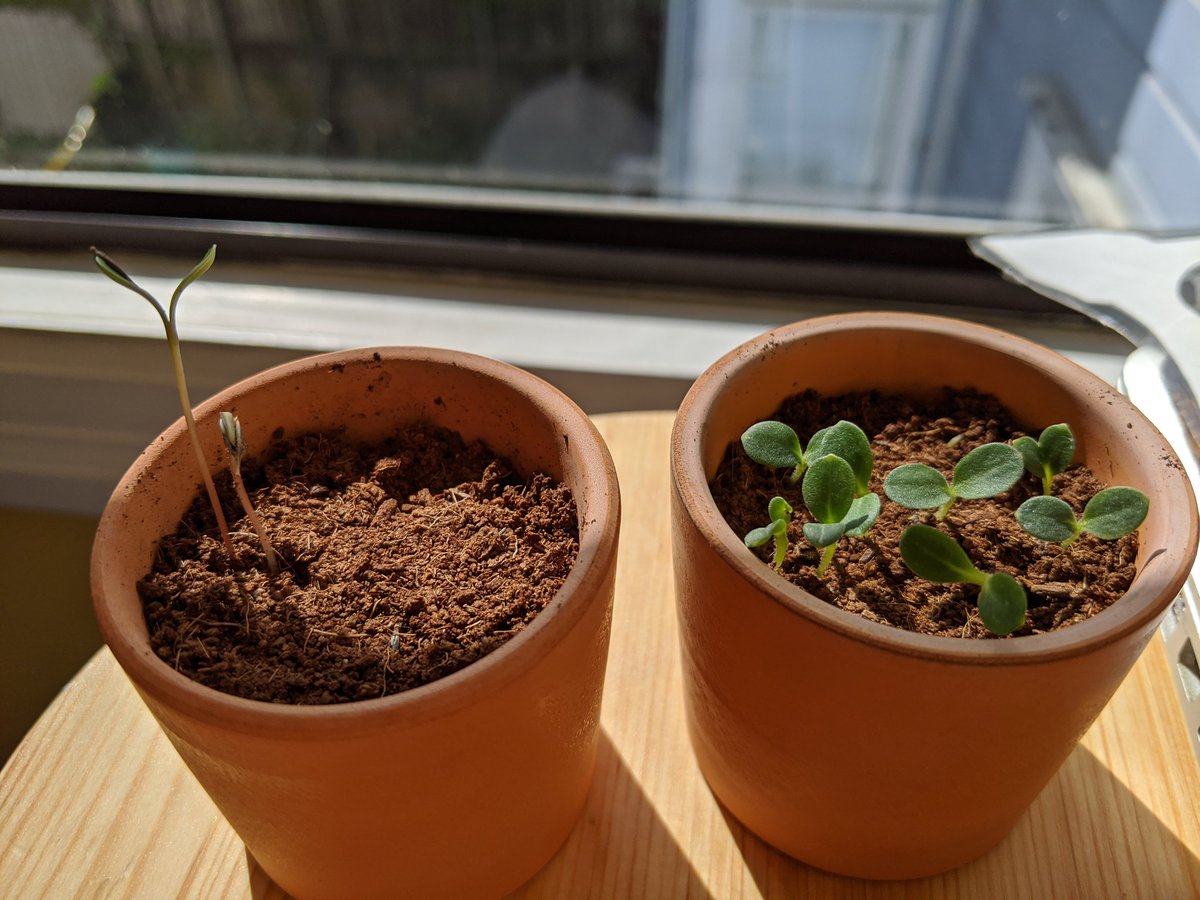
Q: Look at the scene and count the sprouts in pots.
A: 10